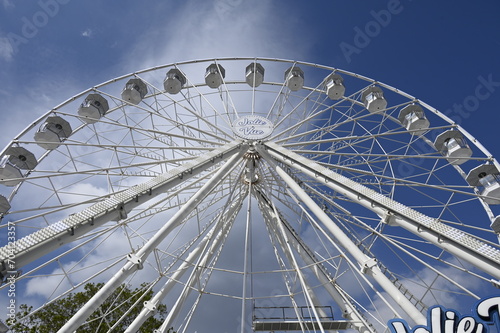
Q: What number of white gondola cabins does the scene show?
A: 15